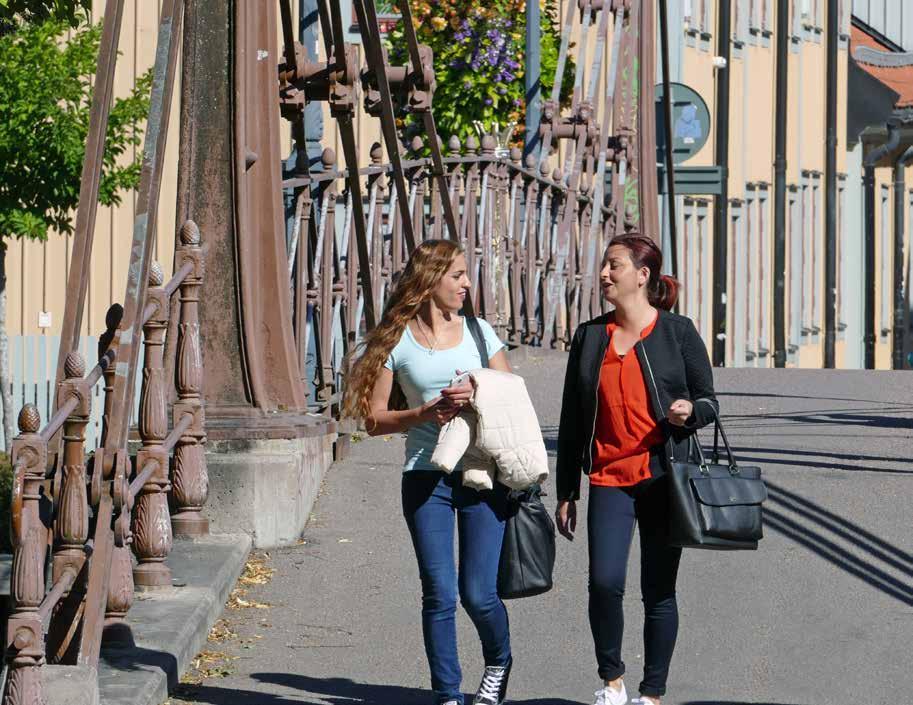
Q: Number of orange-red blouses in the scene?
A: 1